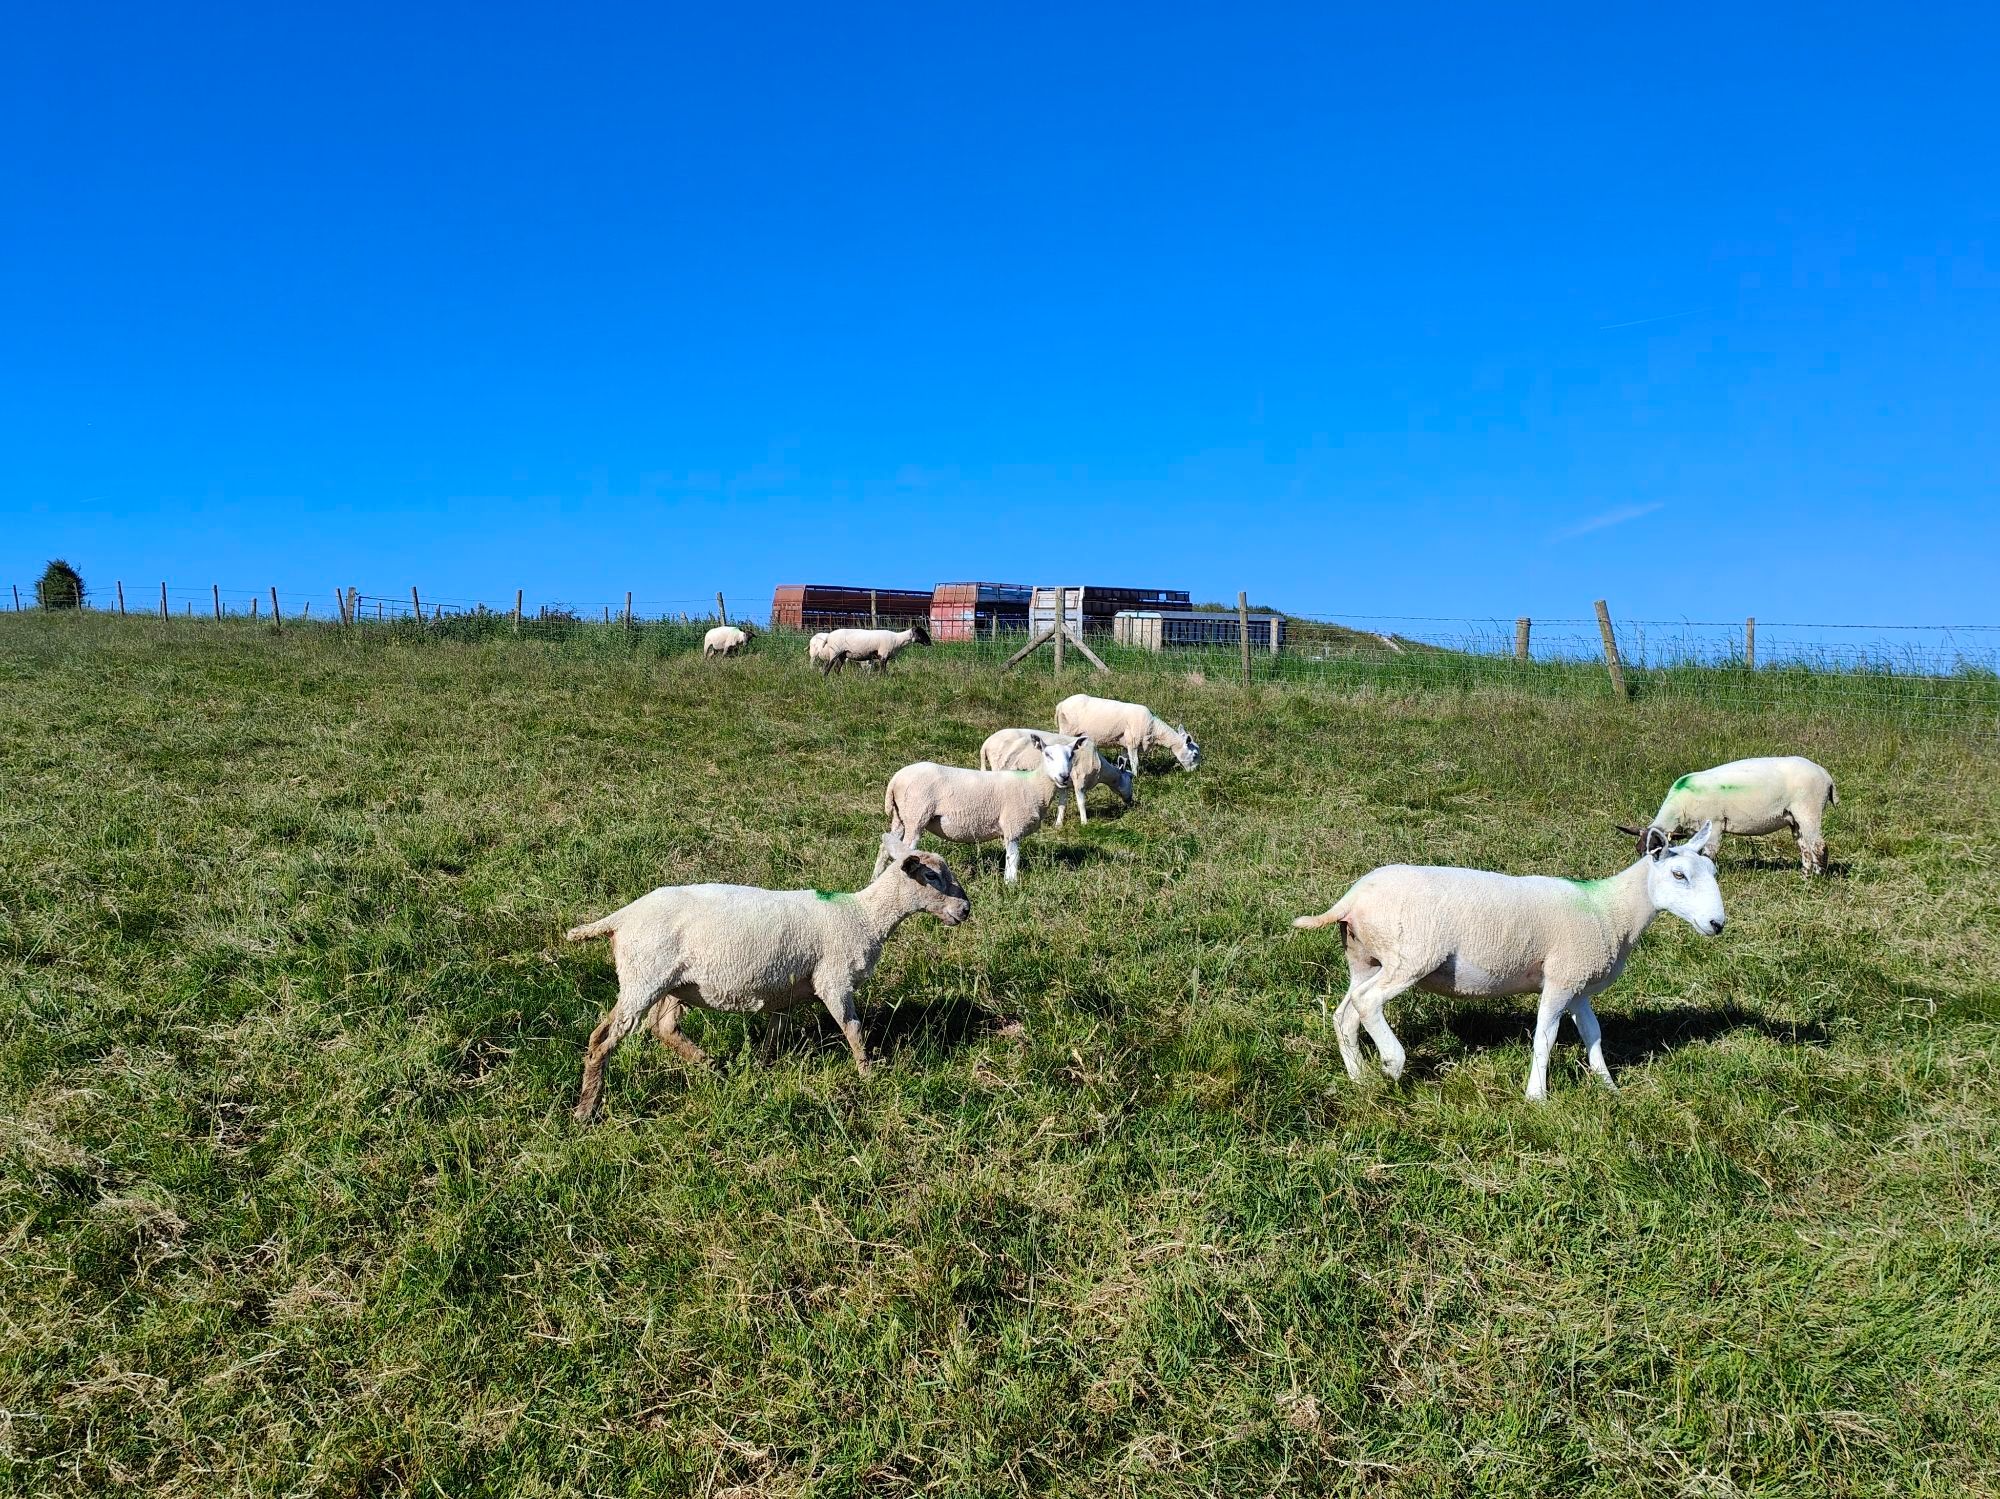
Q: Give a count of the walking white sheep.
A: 2